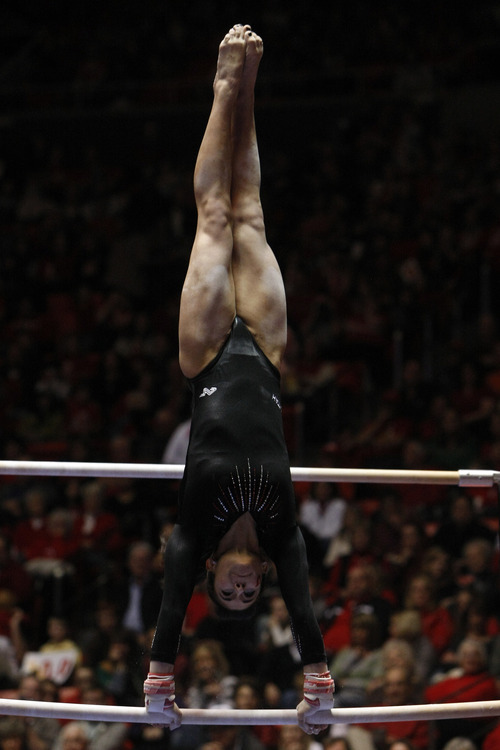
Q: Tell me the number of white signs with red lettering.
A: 1